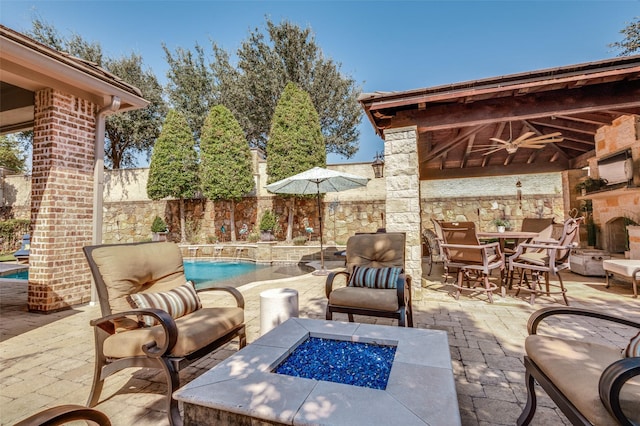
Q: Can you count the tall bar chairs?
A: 4